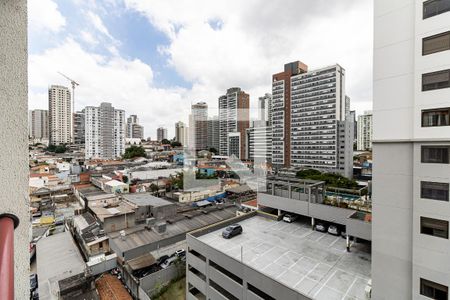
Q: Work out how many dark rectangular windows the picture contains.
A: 8